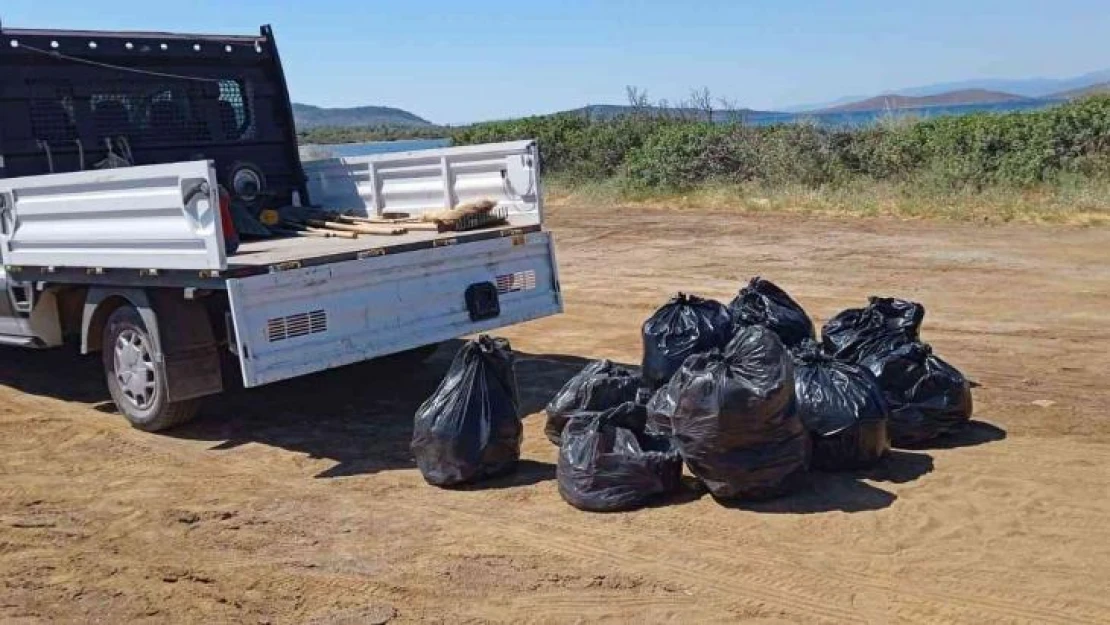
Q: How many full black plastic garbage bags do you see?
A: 9